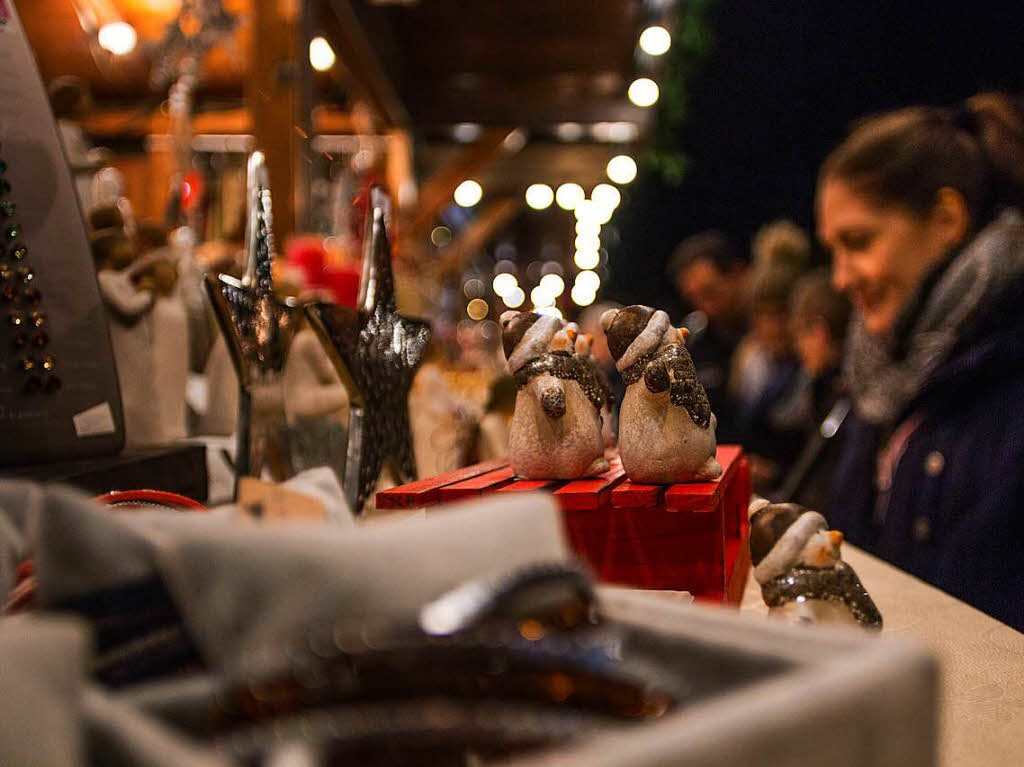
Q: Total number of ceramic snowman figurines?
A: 4